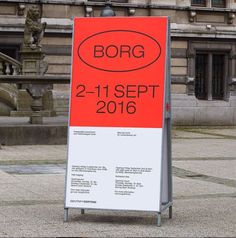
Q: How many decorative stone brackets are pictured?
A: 5